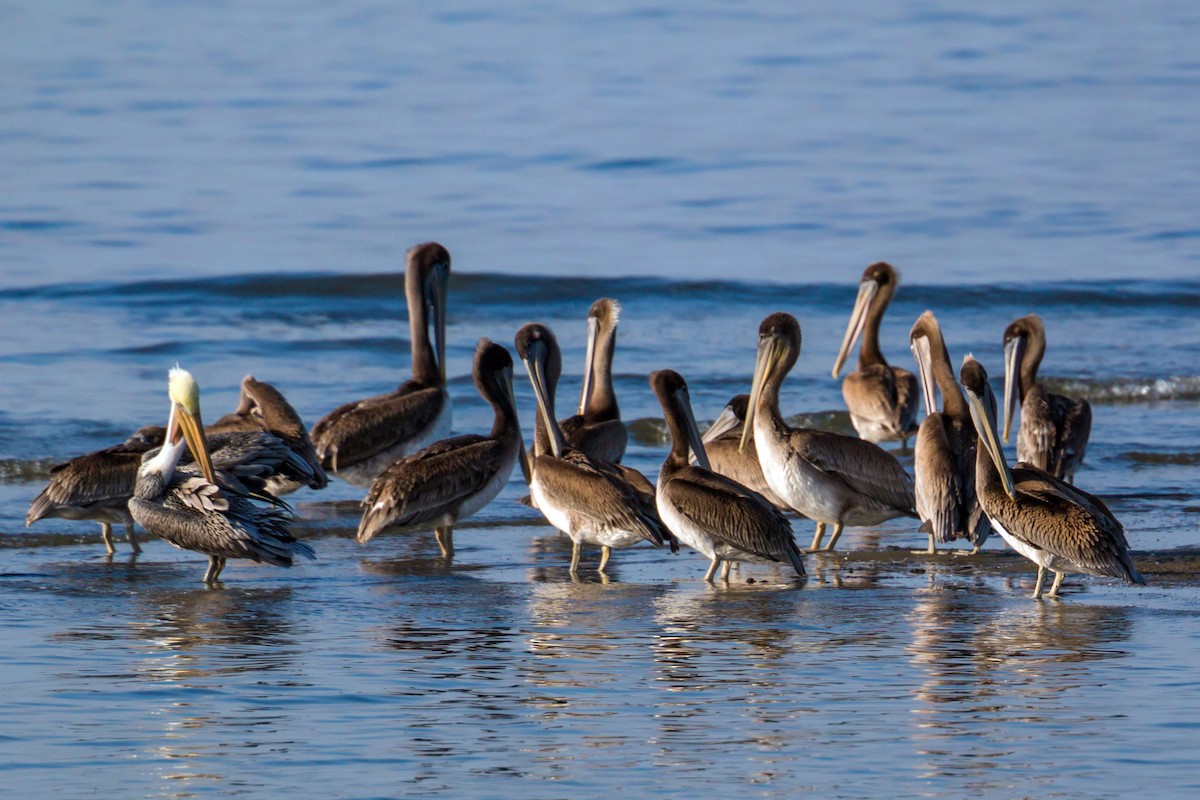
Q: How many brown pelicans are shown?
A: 14